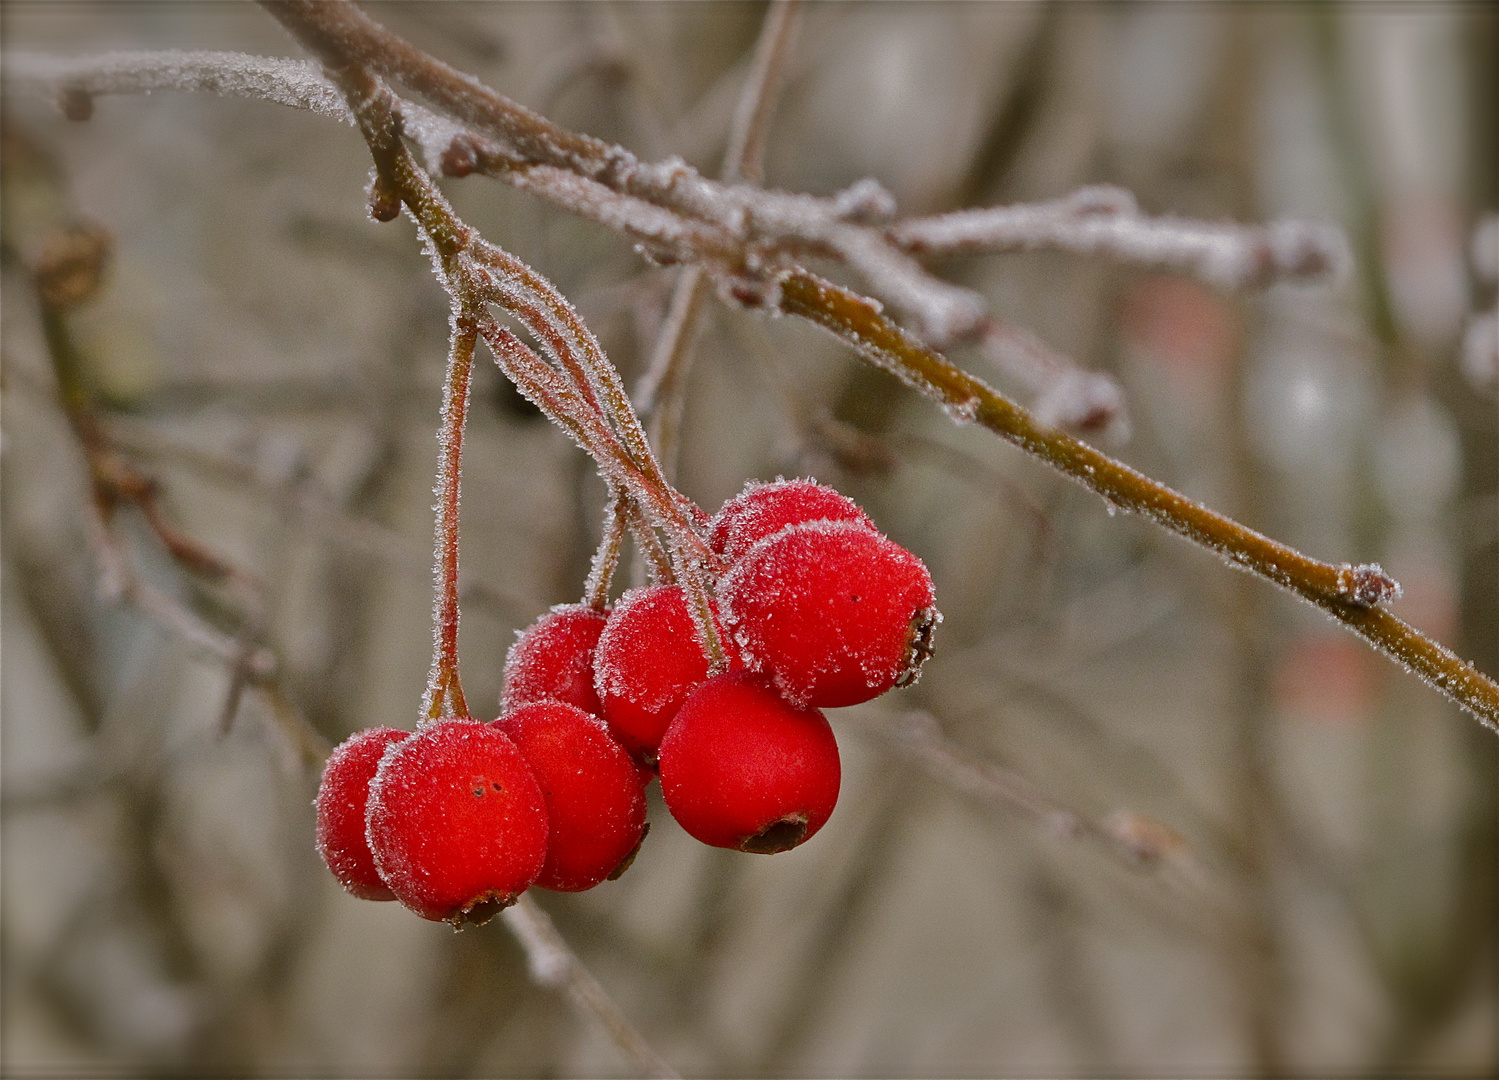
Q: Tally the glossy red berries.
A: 8